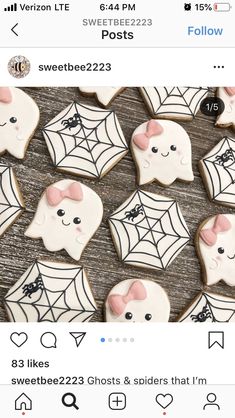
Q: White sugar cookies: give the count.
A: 14